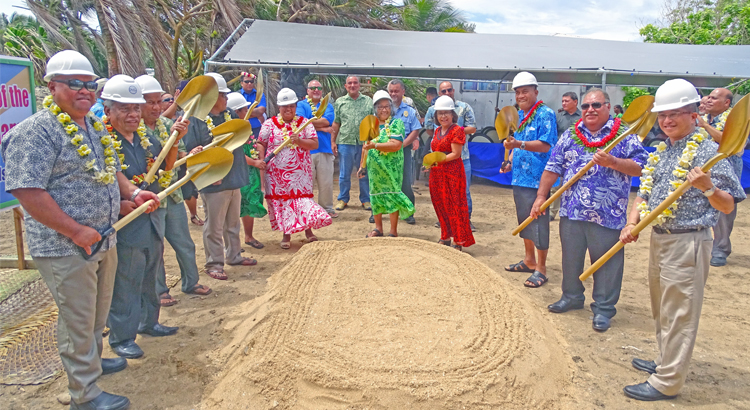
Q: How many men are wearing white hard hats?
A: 6